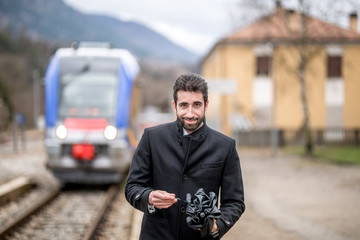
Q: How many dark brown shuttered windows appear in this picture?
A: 2